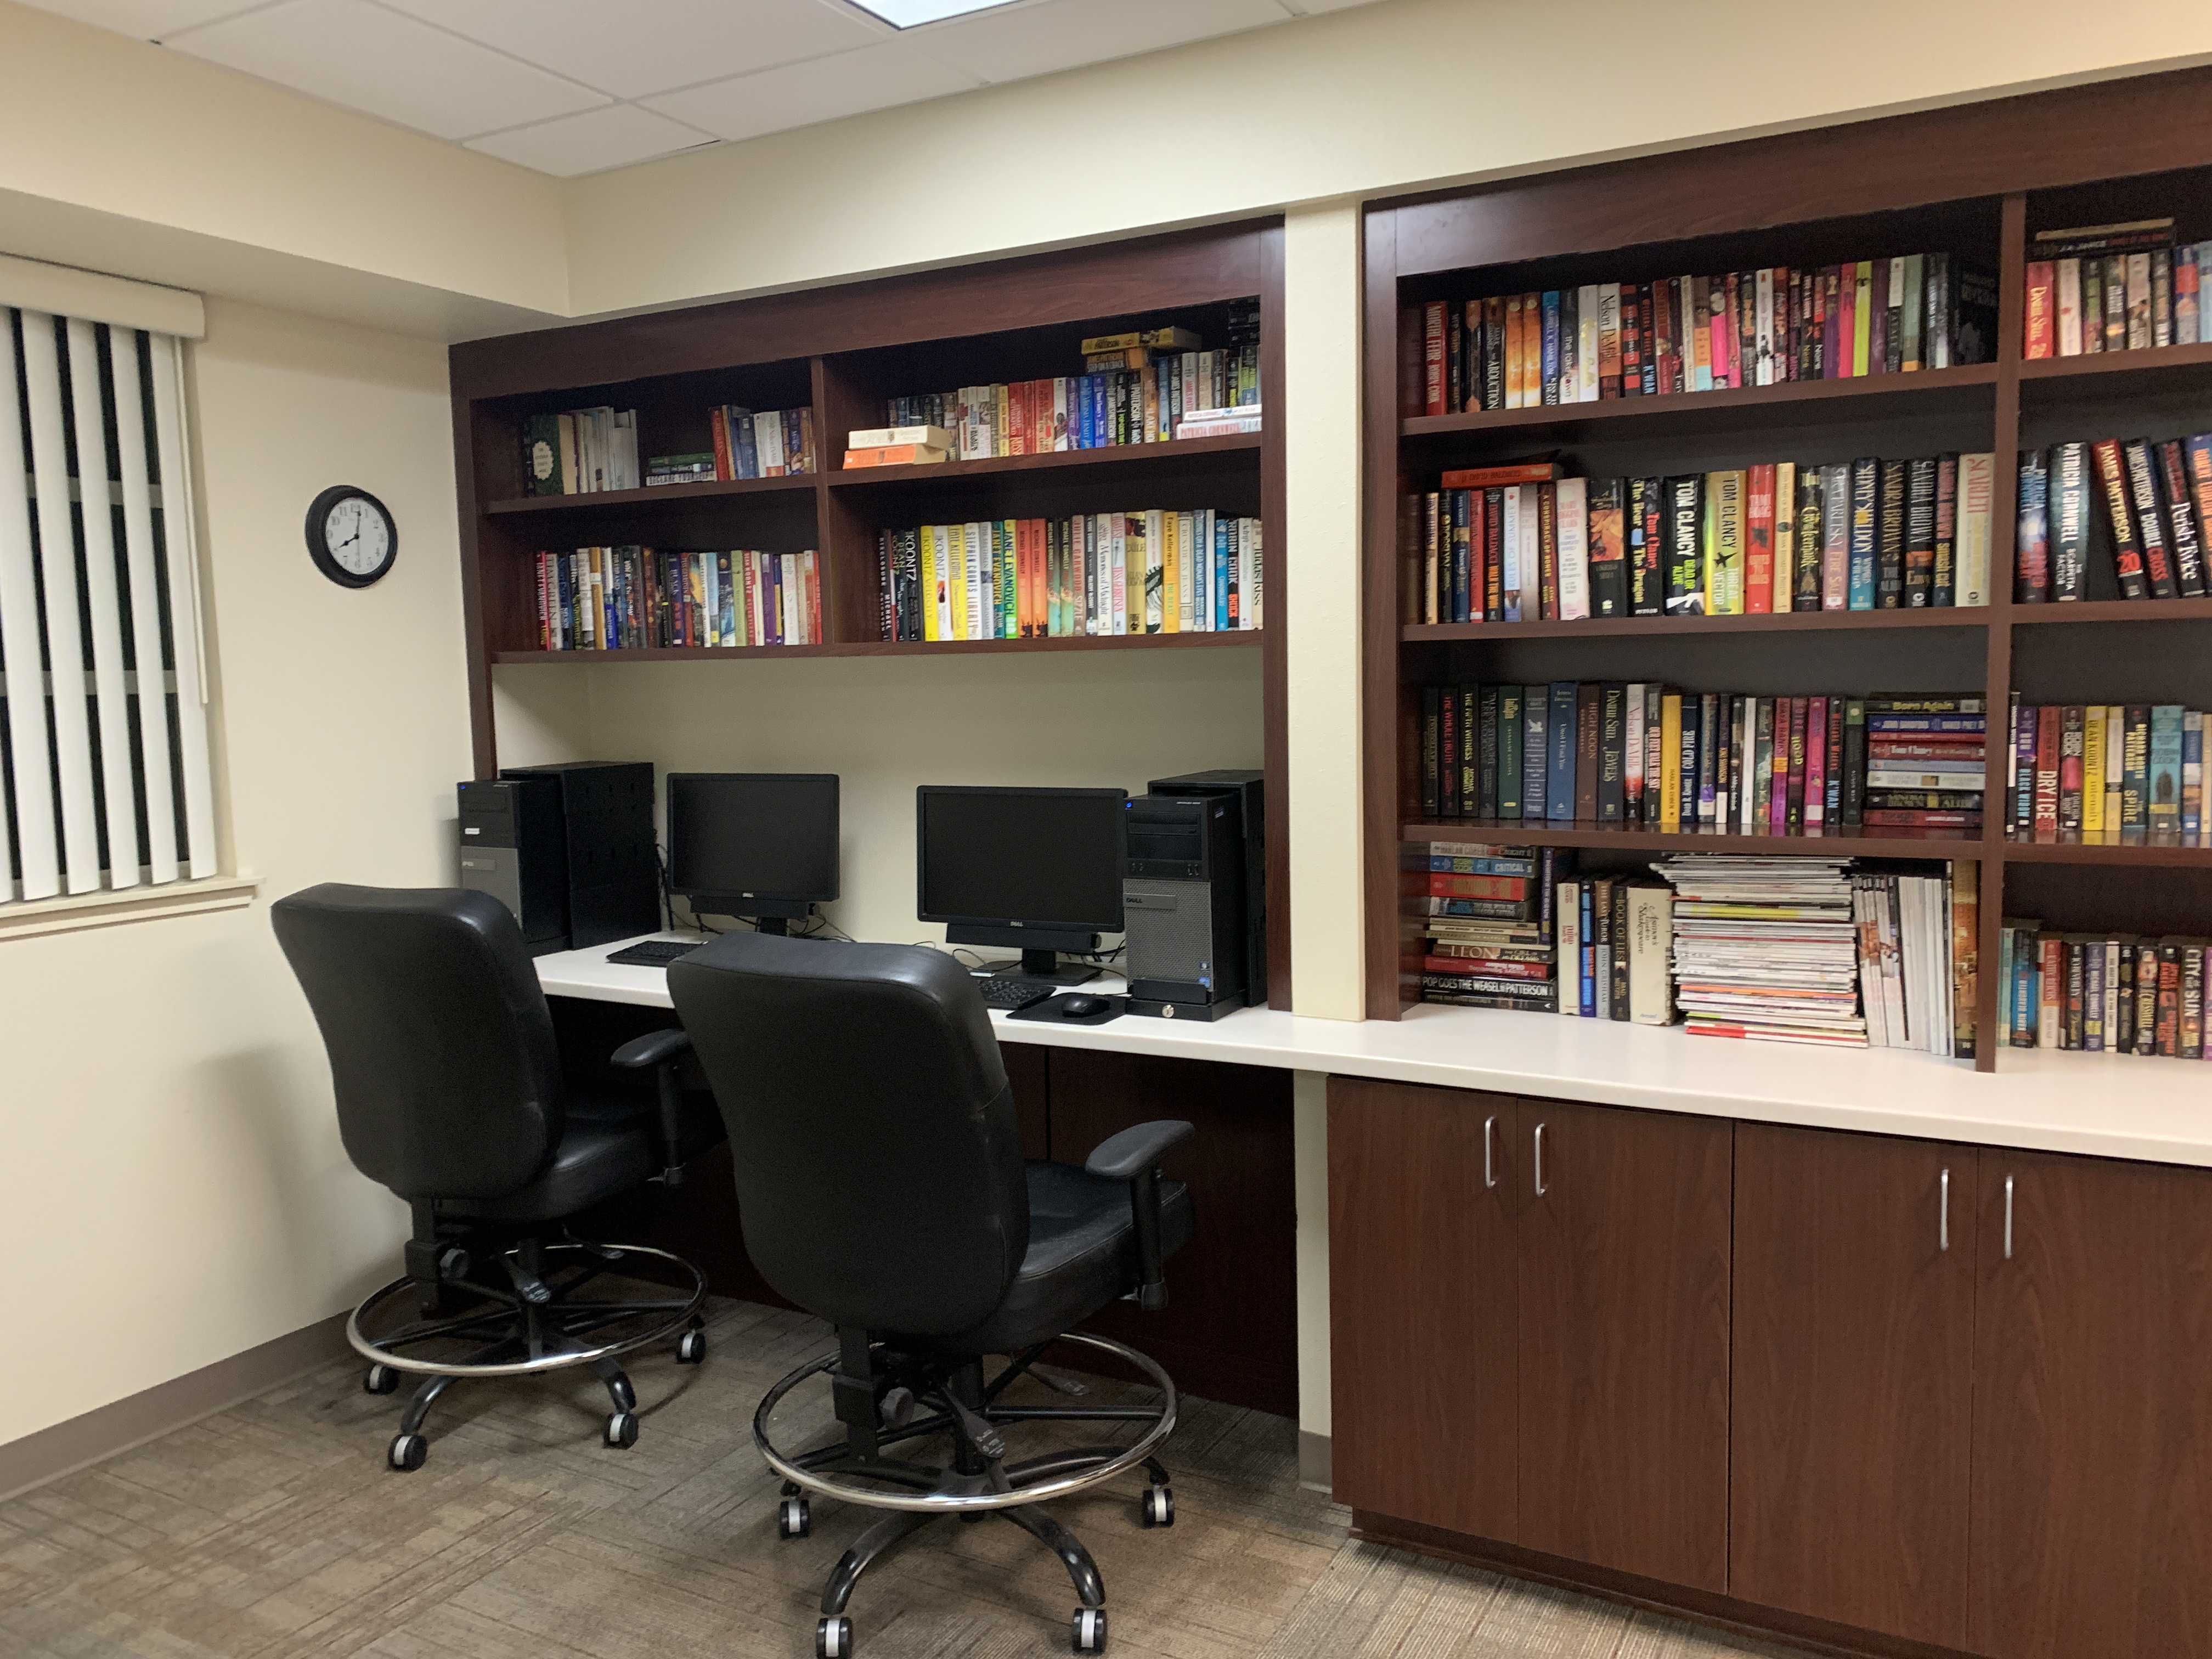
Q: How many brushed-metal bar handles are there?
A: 4